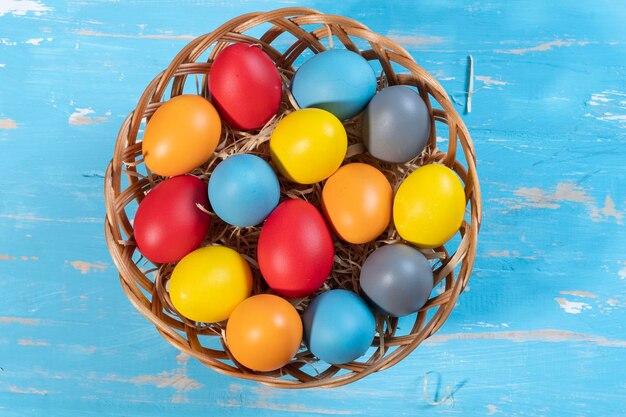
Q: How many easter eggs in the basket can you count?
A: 14